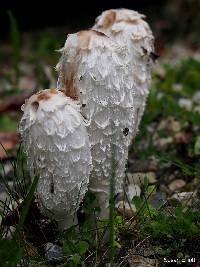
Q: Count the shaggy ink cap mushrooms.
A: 3